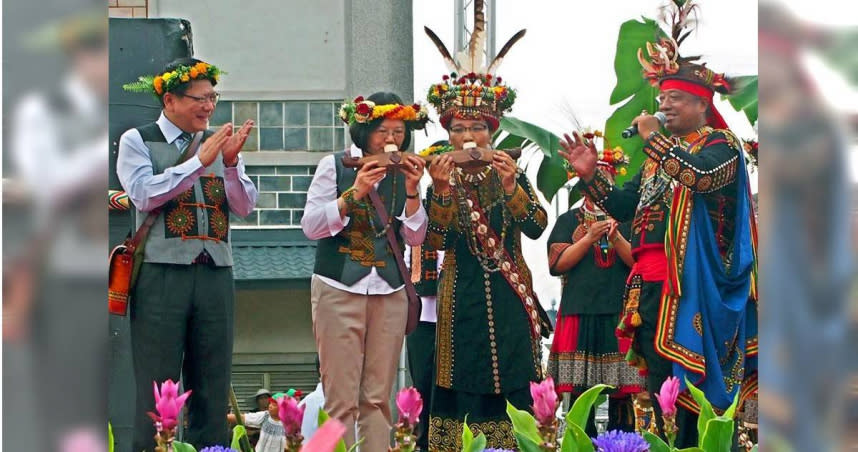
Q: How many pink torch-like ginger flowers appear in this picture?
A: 5